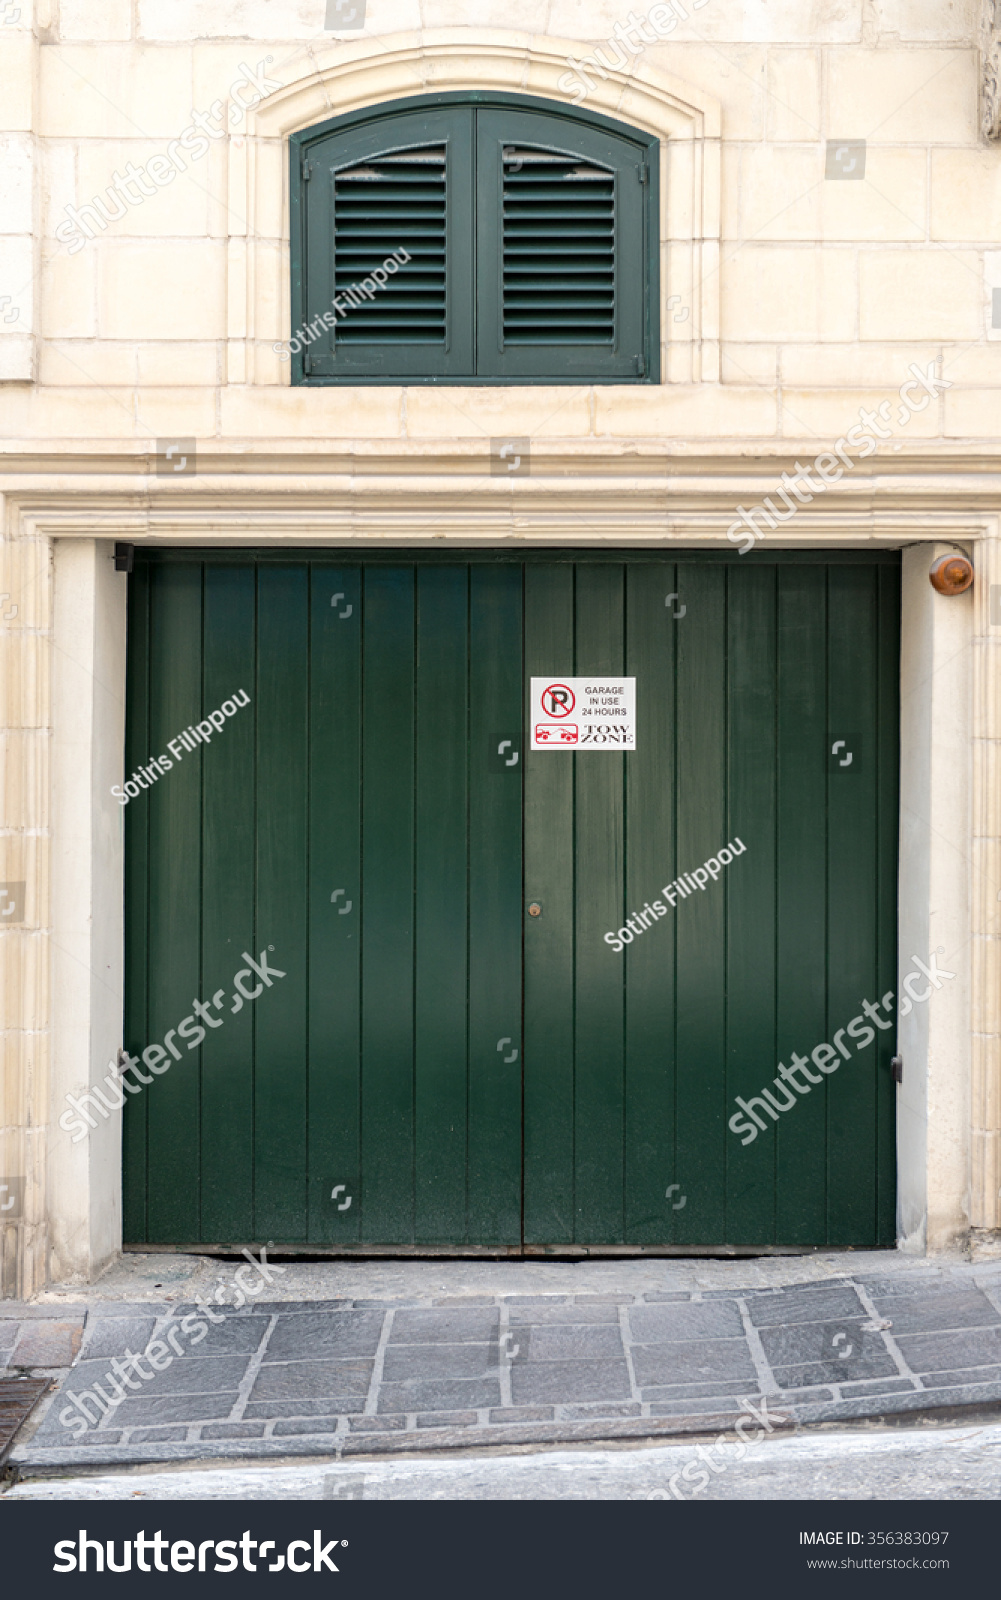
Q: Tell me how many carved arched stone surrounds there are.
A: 1